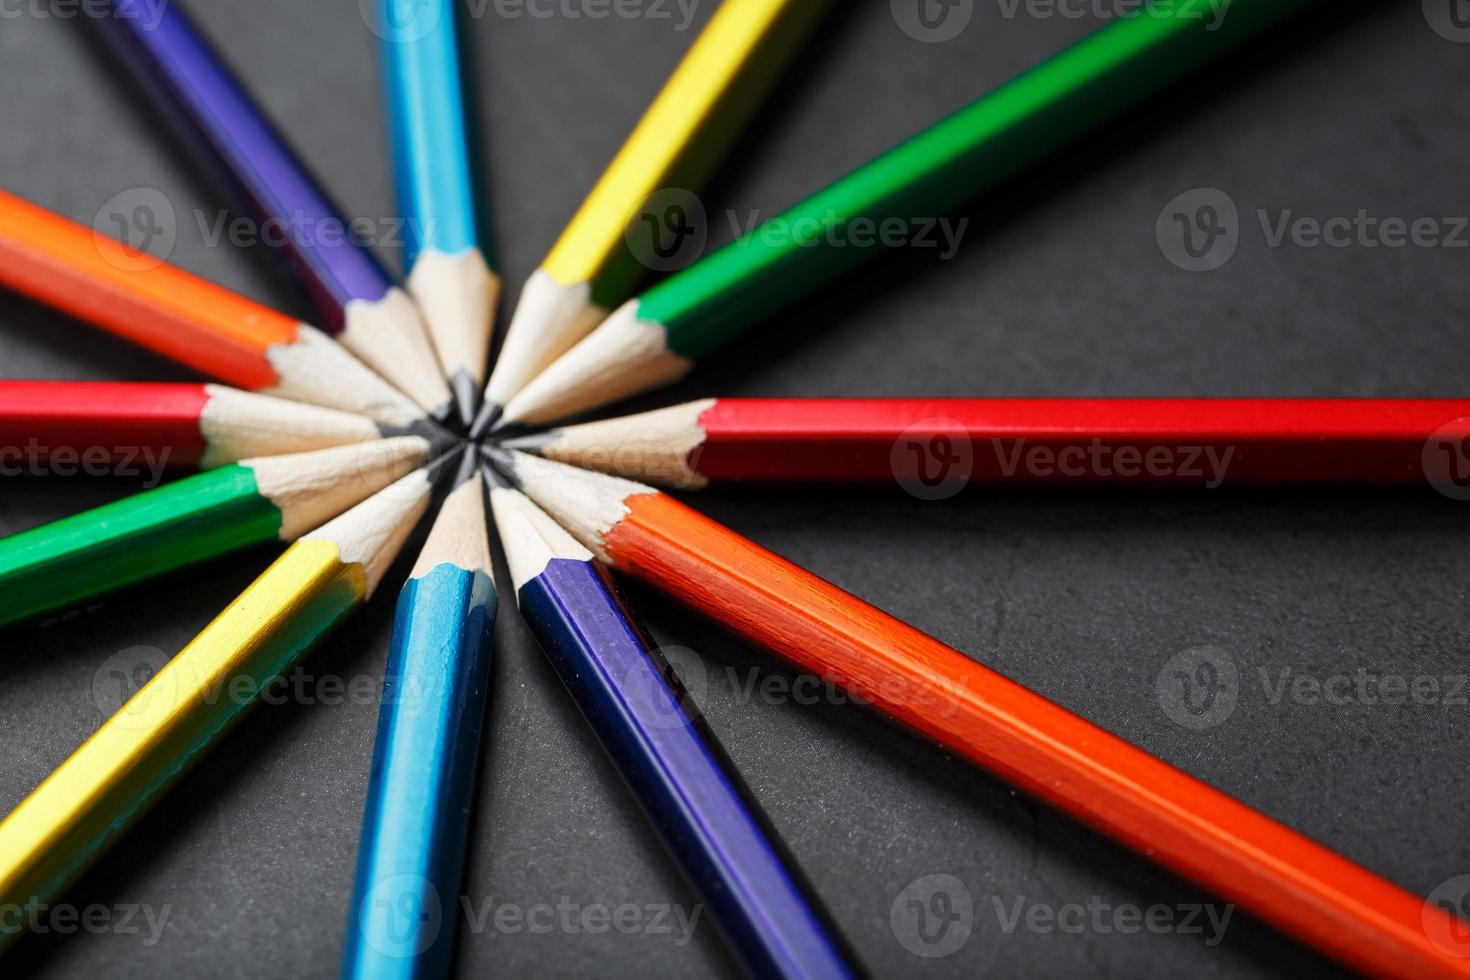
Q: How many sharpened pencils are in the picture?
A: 12